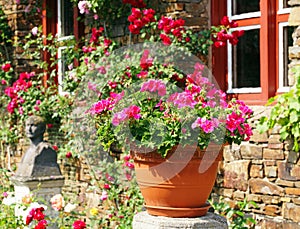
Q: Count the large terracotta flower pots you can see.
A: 1